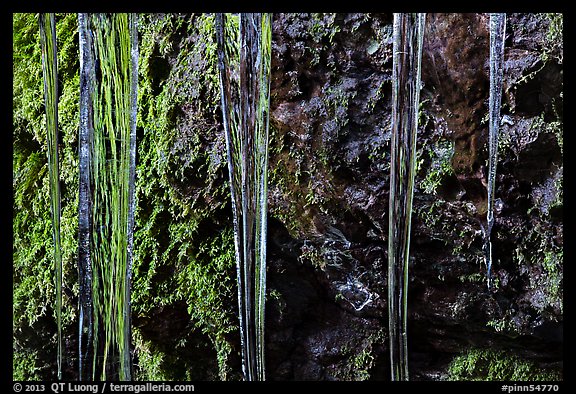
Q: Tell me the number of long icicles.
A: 5